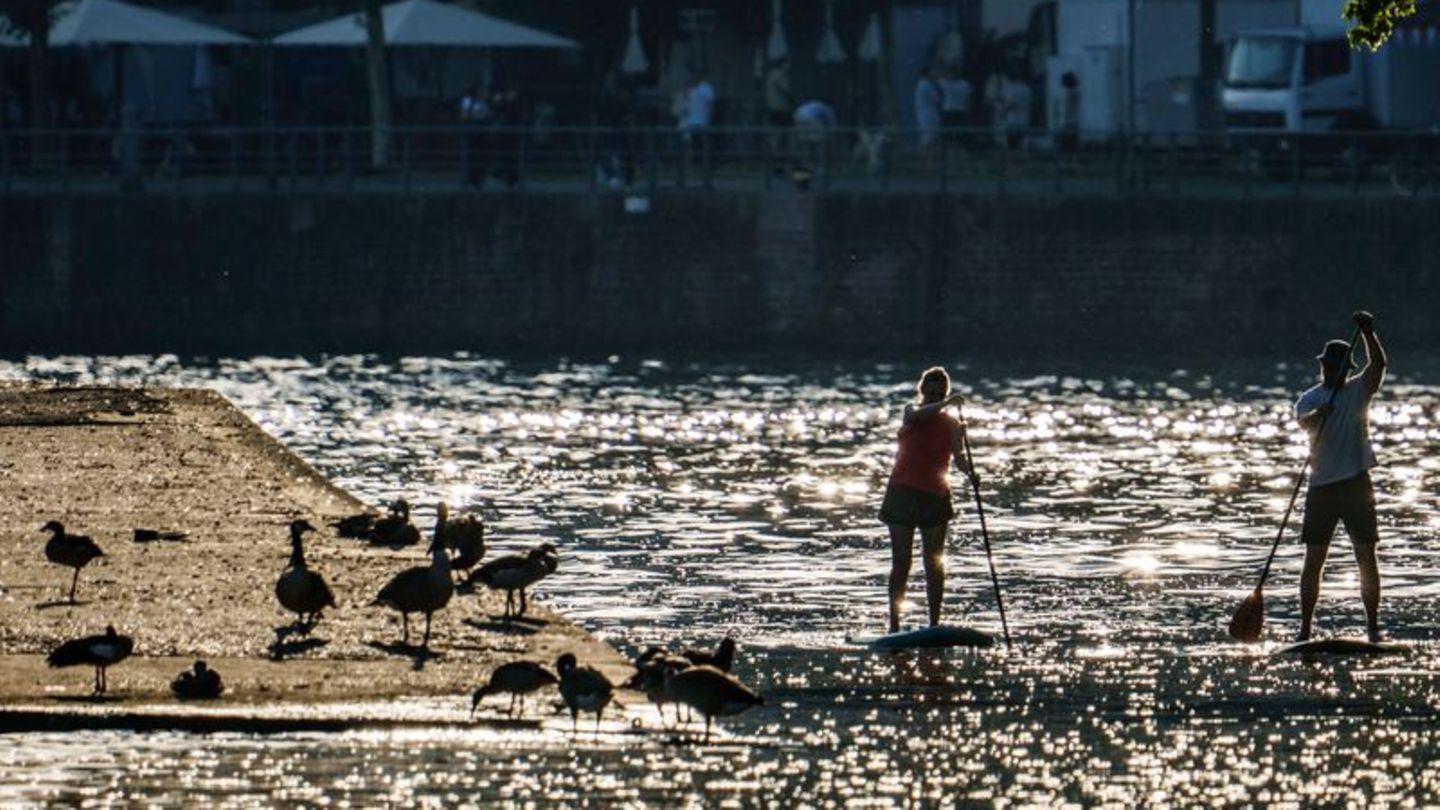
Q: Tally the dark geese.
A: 14